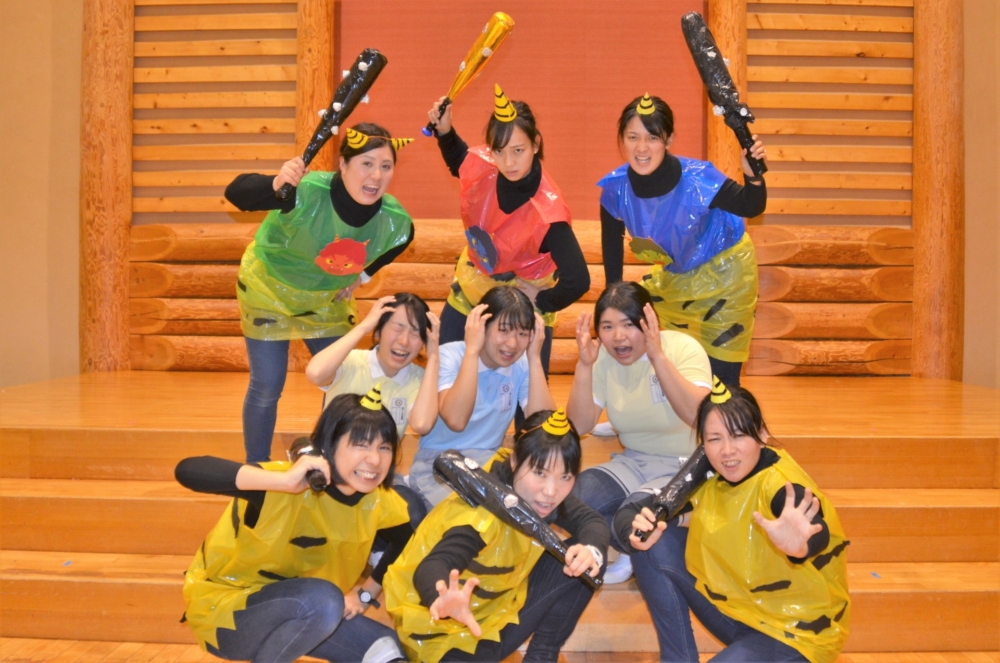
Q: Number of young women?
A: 9